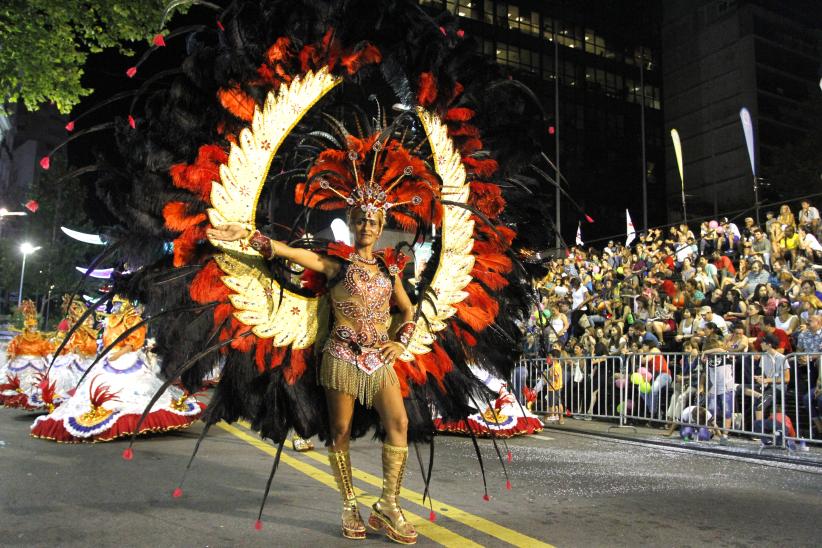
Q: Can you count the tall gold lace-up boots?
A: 2